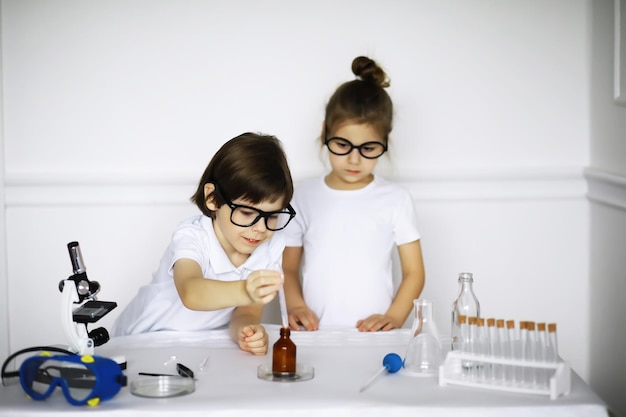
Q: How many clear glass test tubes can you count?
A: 10